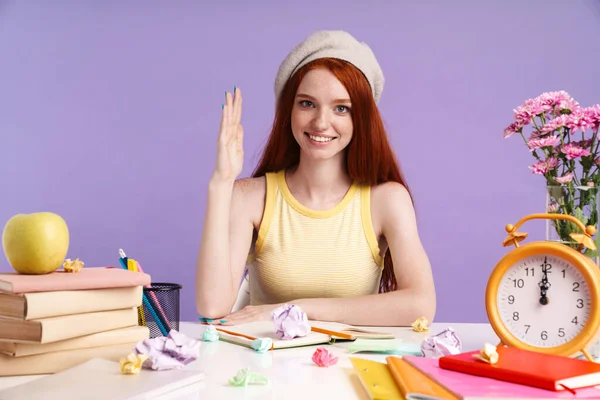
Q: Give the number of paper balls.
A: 11